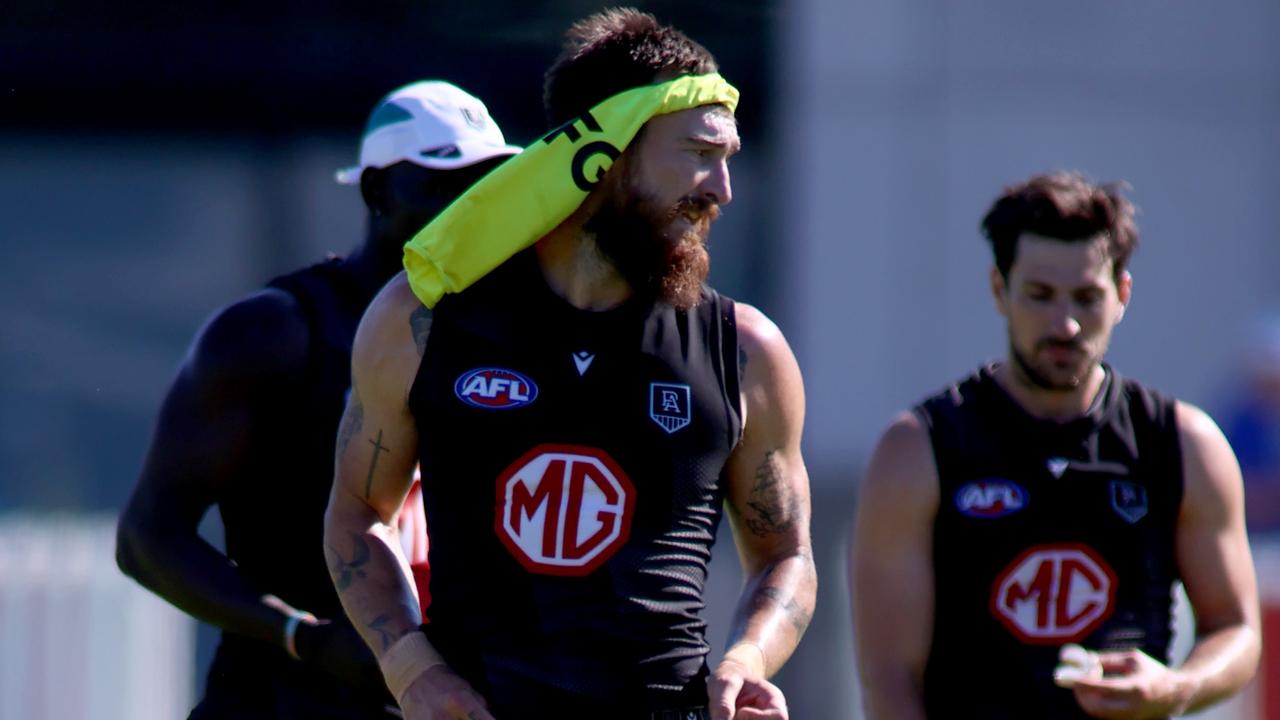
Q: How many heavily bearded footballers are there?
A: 1